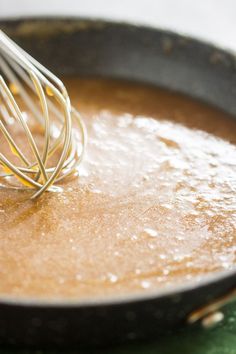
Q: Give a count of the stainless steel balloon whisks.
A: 1